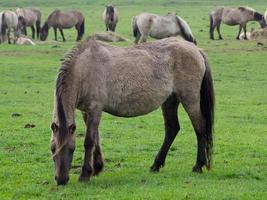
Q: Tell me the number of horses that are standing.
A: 7